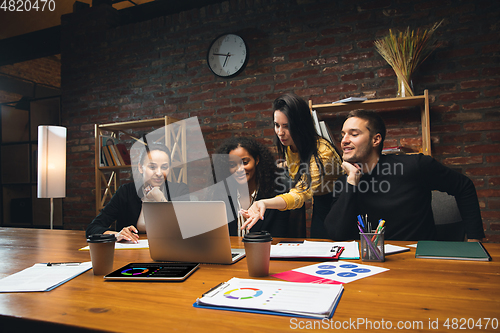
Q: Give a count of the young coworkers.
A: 4